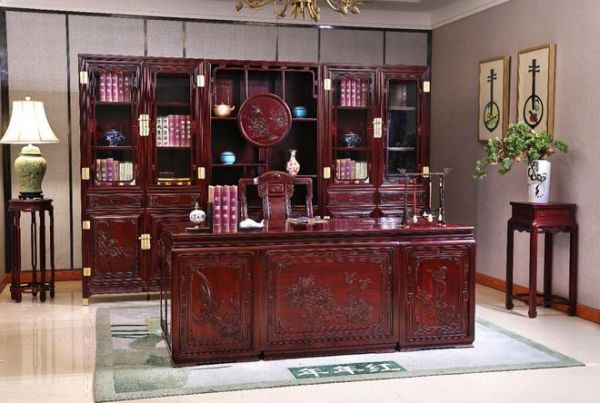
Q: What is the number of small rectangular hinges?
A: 10